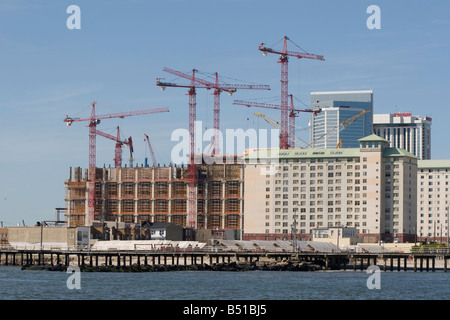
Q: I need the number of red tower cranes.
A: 6